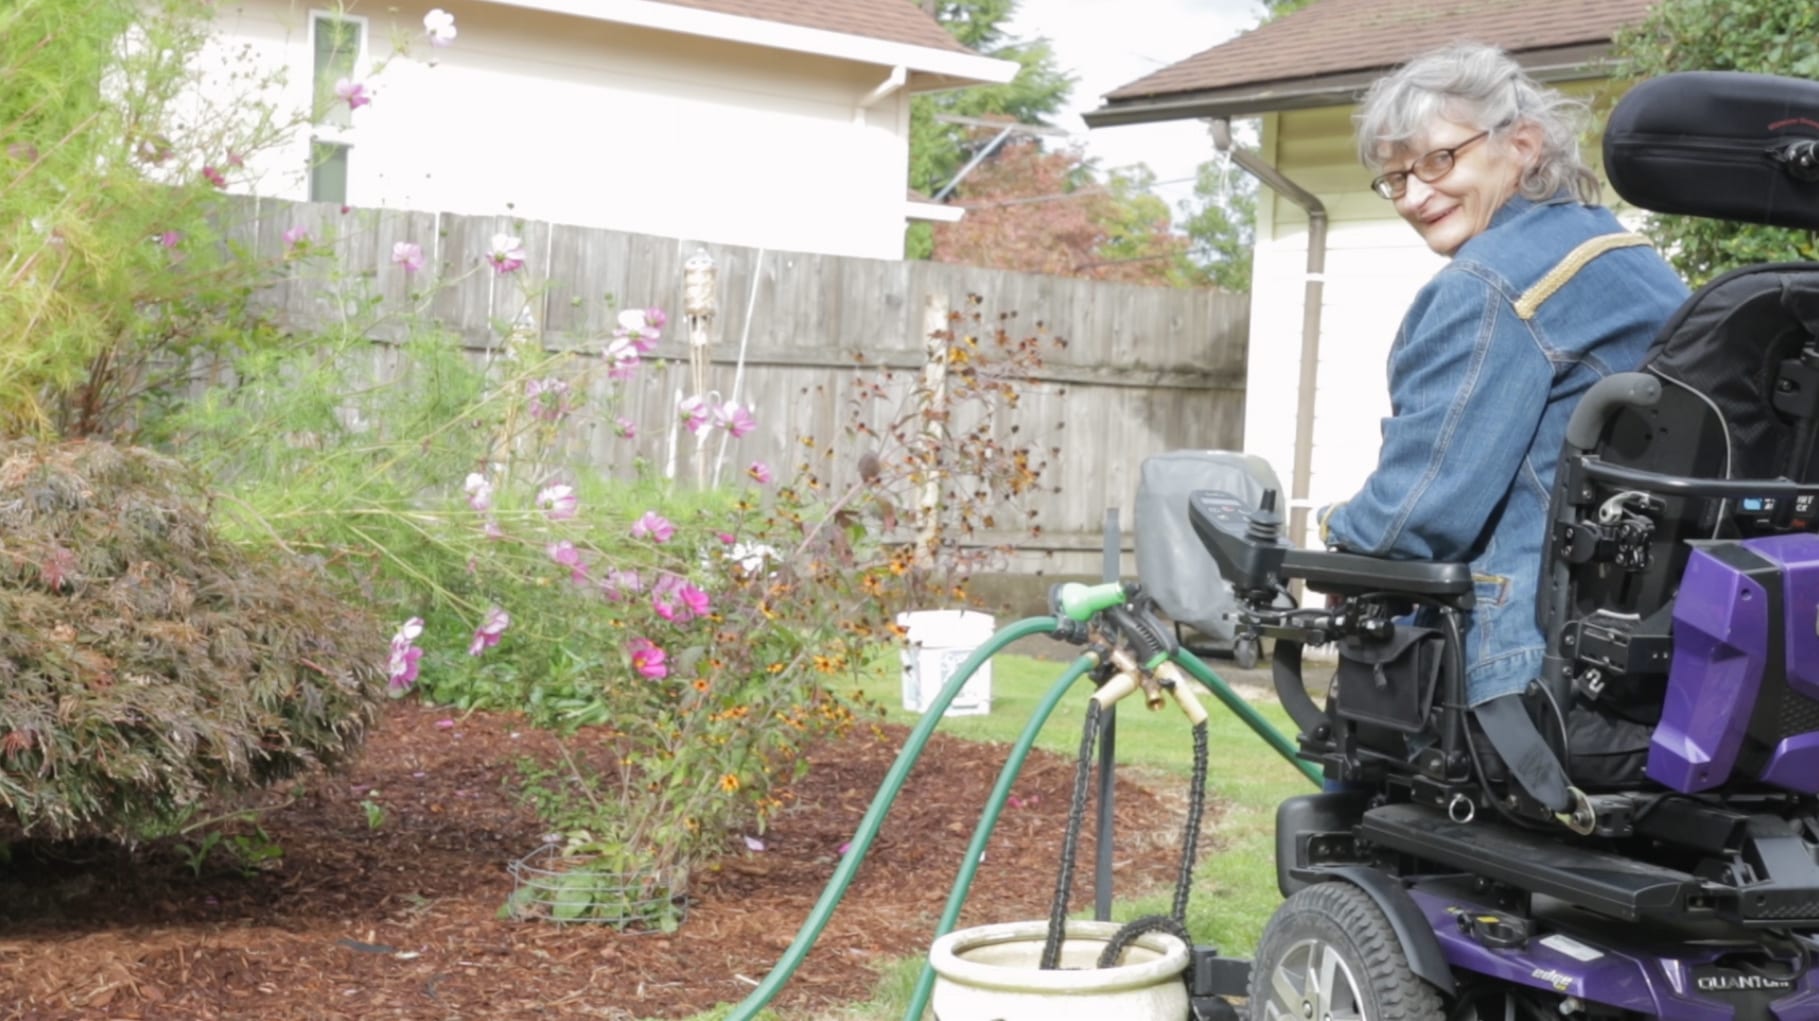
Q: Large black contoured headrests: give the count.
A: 1